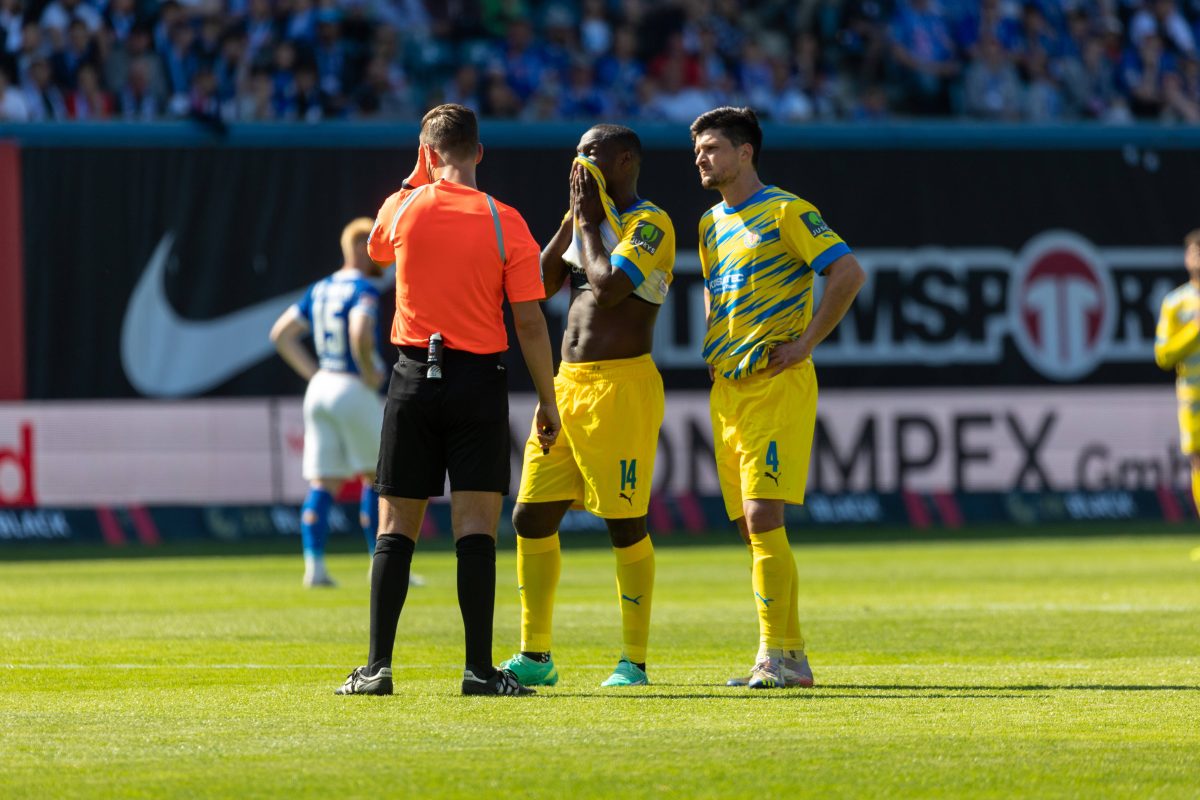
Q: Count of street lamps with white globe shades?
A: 0